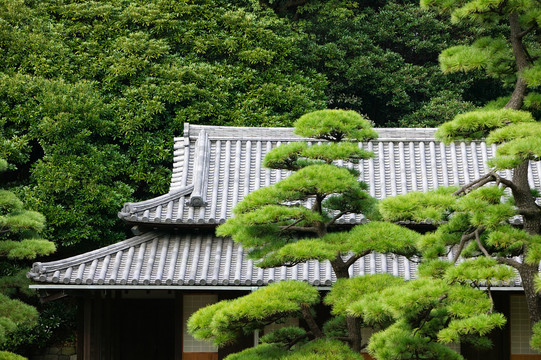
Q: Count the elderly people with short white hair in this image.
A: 0